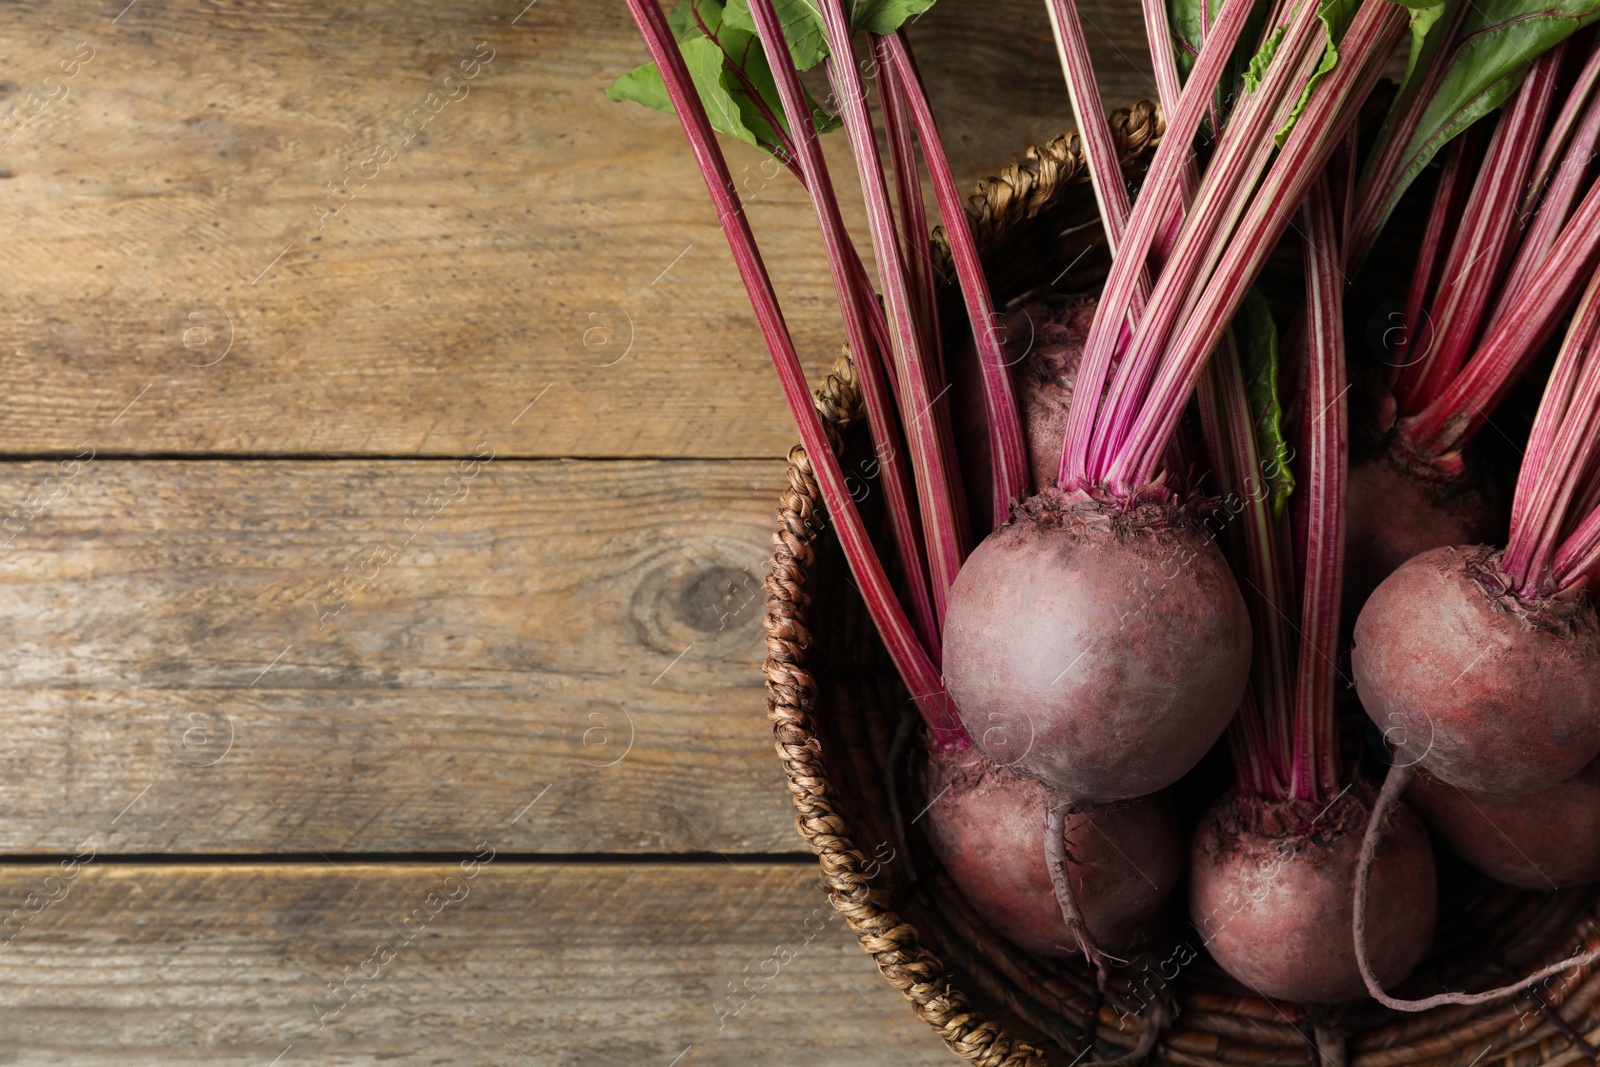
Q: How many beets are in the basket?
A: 7